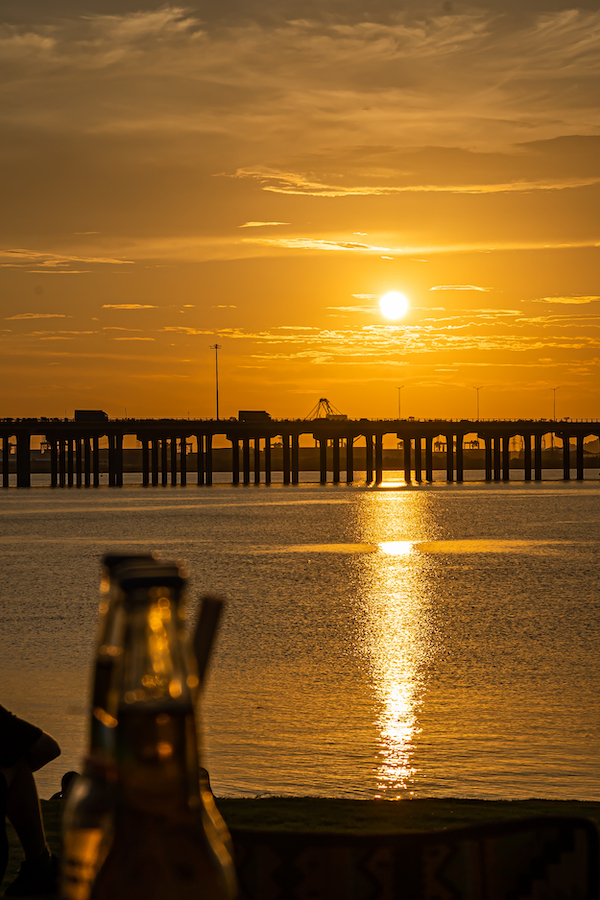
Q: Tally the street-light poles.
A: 4